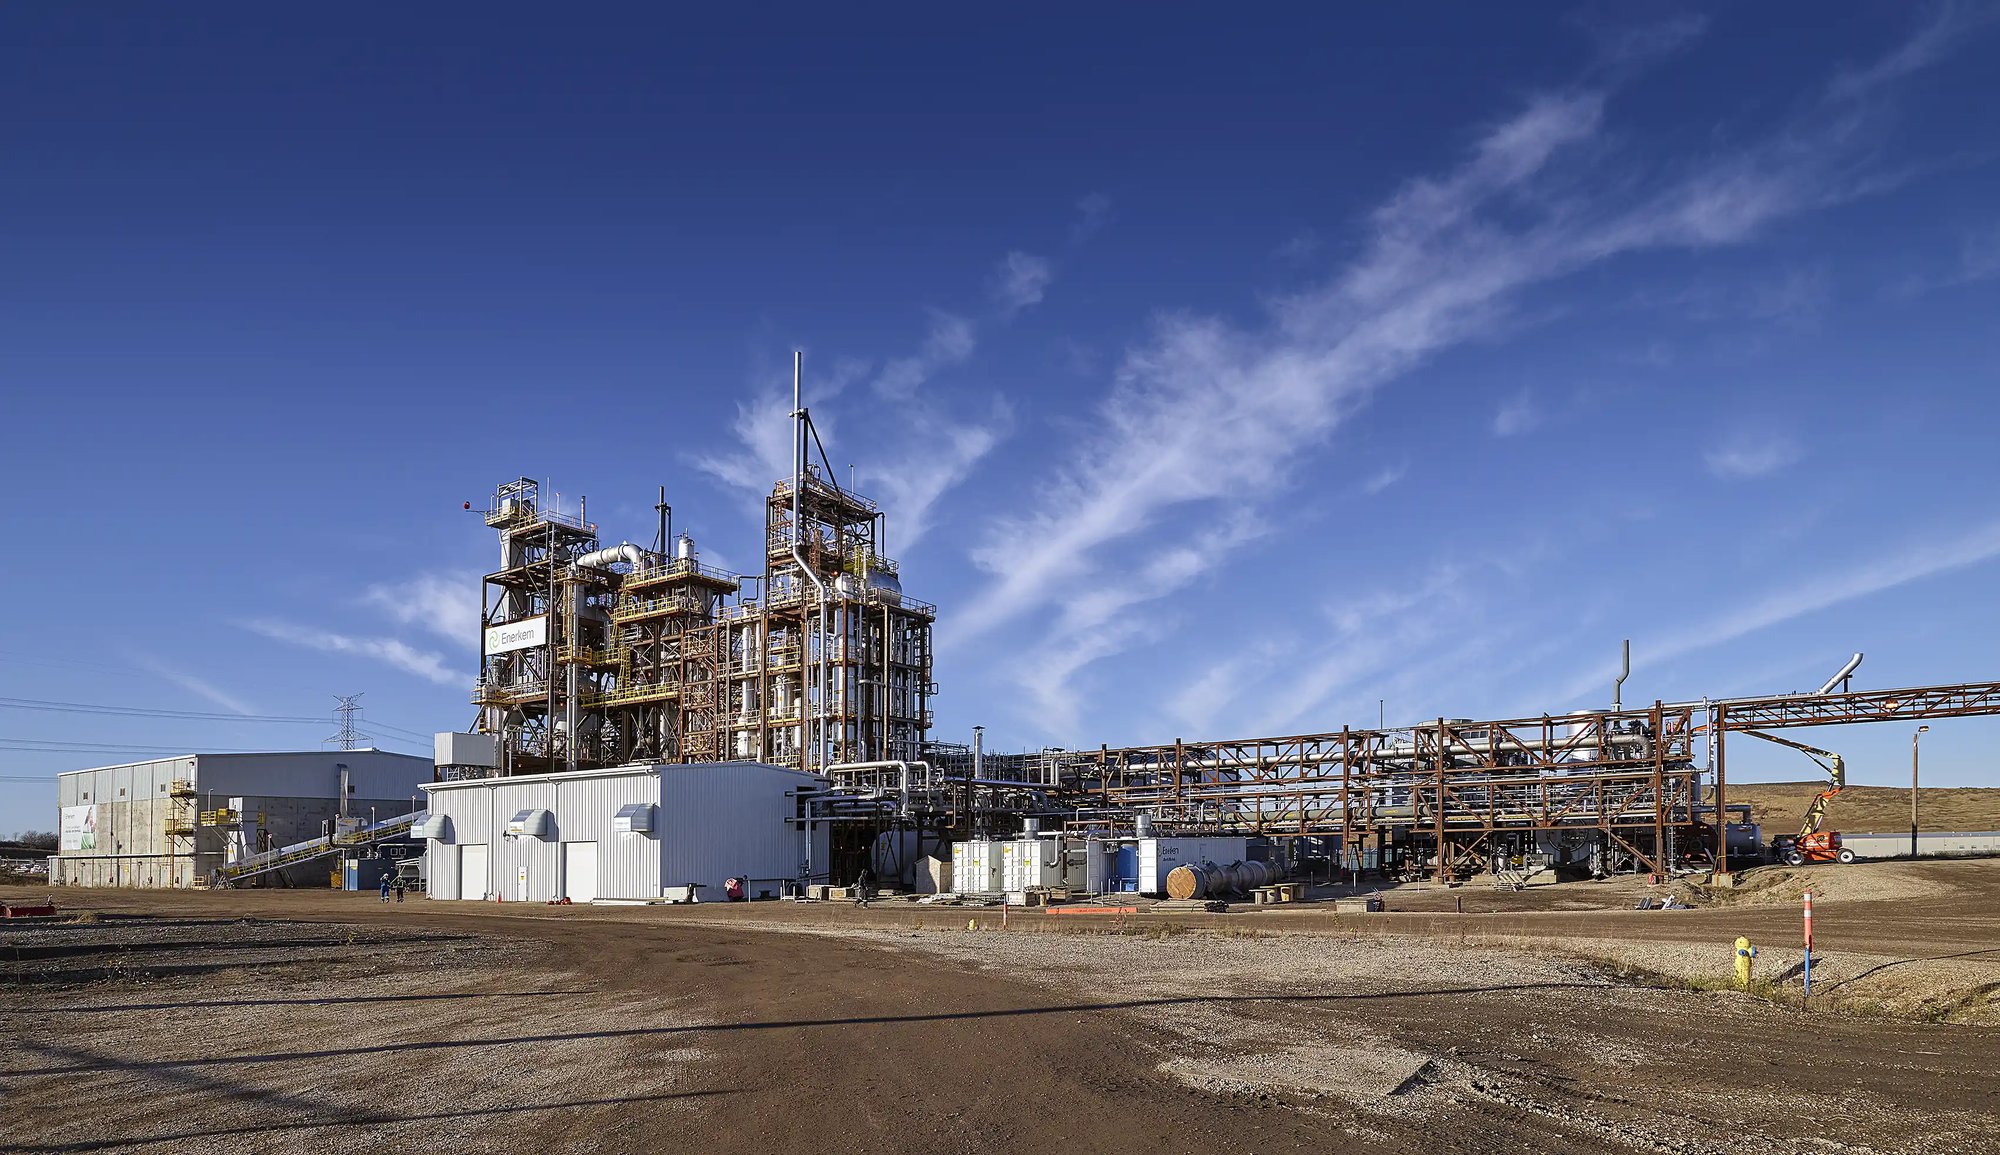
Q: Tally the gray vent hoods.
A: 3